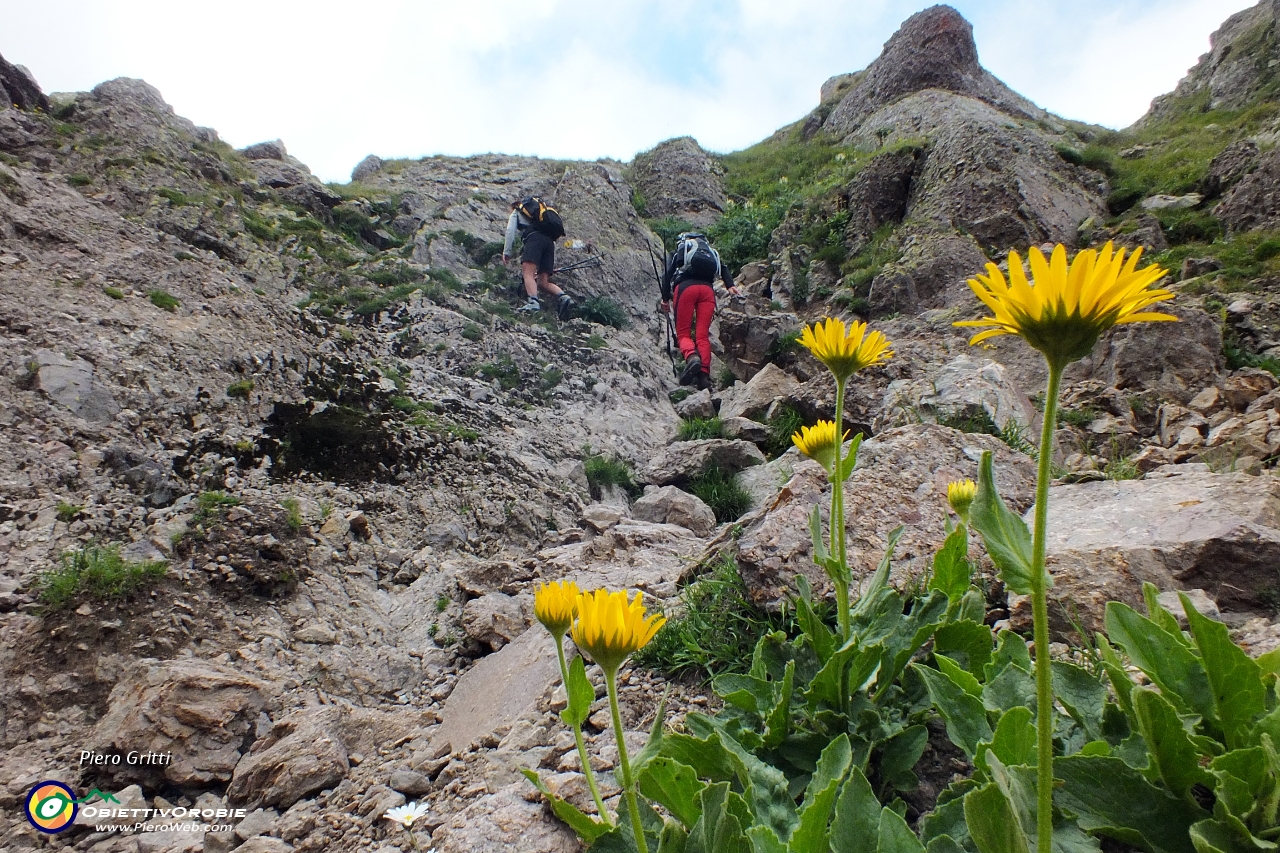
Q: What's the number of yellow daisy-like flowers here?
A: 6